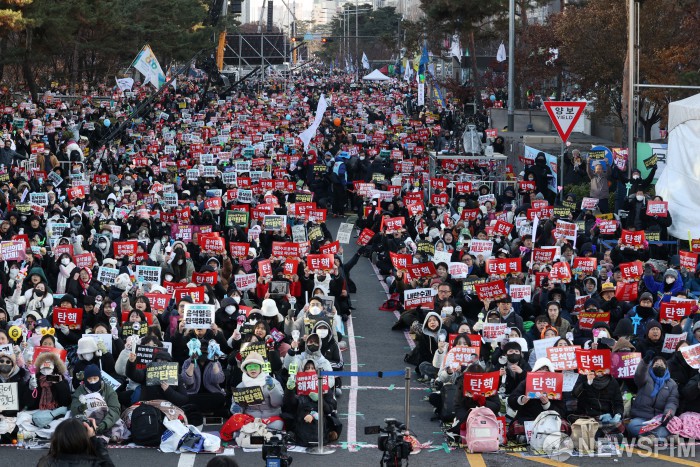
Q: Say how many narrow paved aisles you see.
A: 1